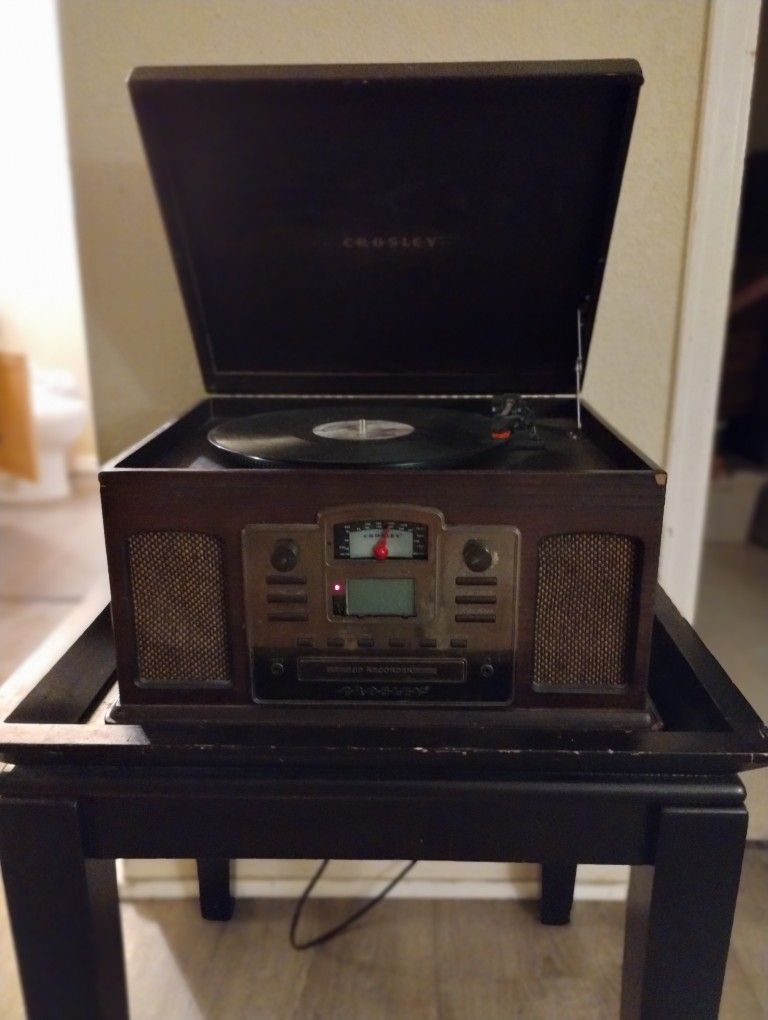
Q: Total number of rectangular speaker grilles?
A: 2